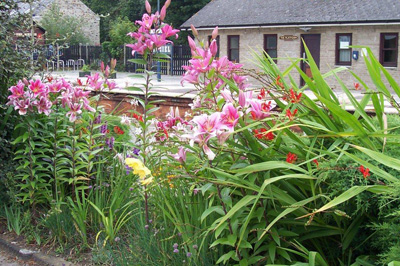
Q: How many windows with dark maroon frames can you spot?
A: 5